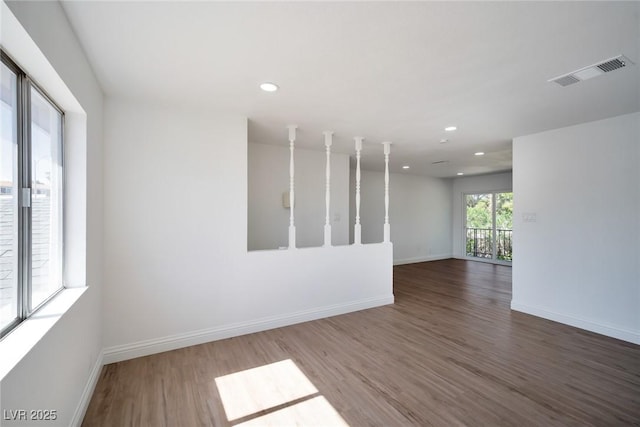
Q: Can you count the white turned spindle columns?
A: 4